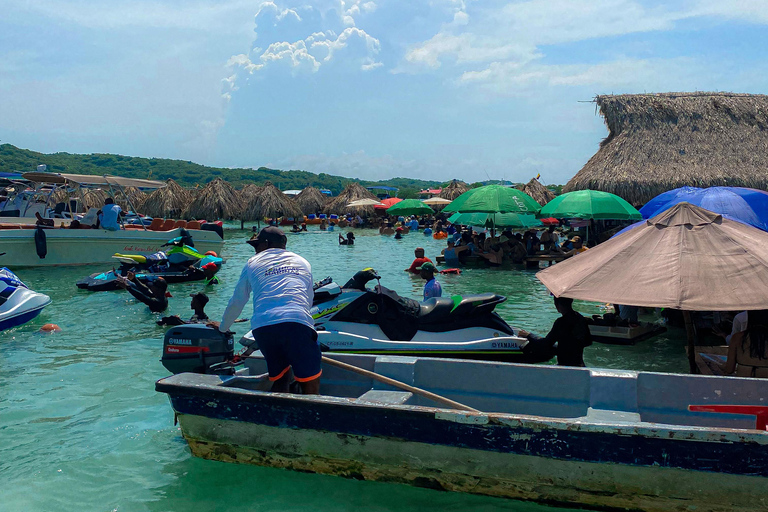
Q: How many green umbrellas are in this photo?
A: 4